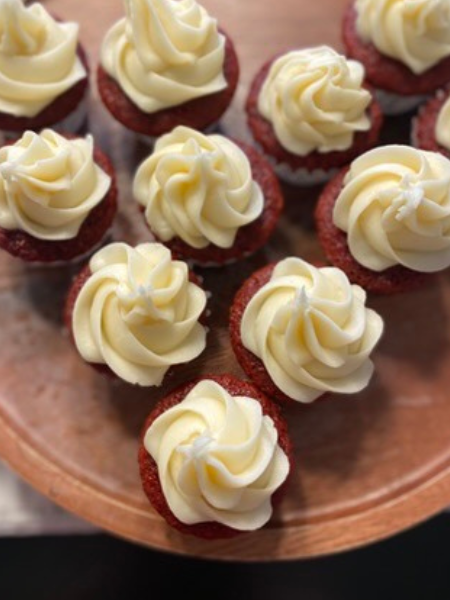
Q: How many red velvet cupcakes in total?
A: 11